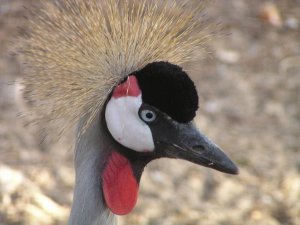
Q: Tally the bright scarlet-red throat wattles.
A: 1